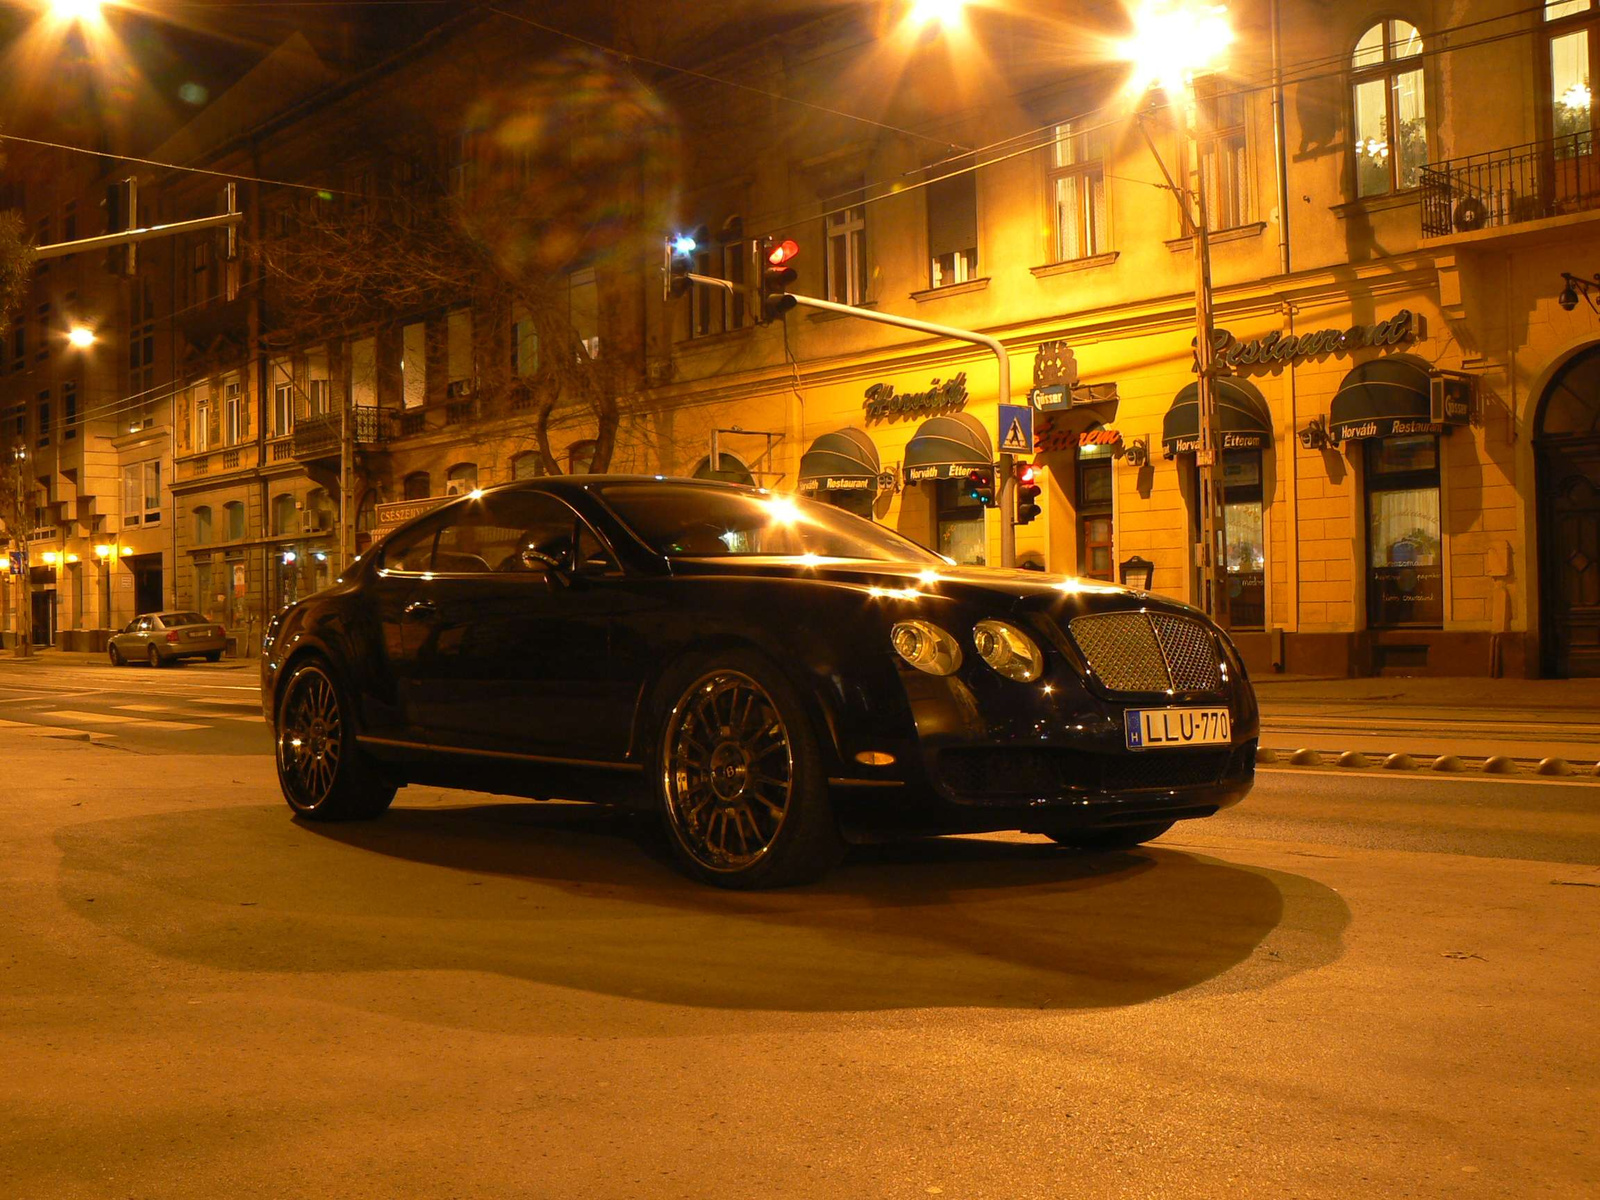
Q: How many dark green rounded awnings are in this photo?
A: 4